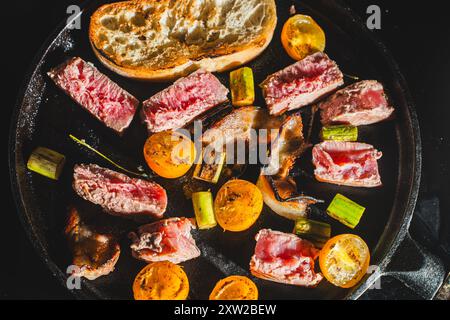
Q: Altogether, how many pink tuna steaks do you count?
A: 8